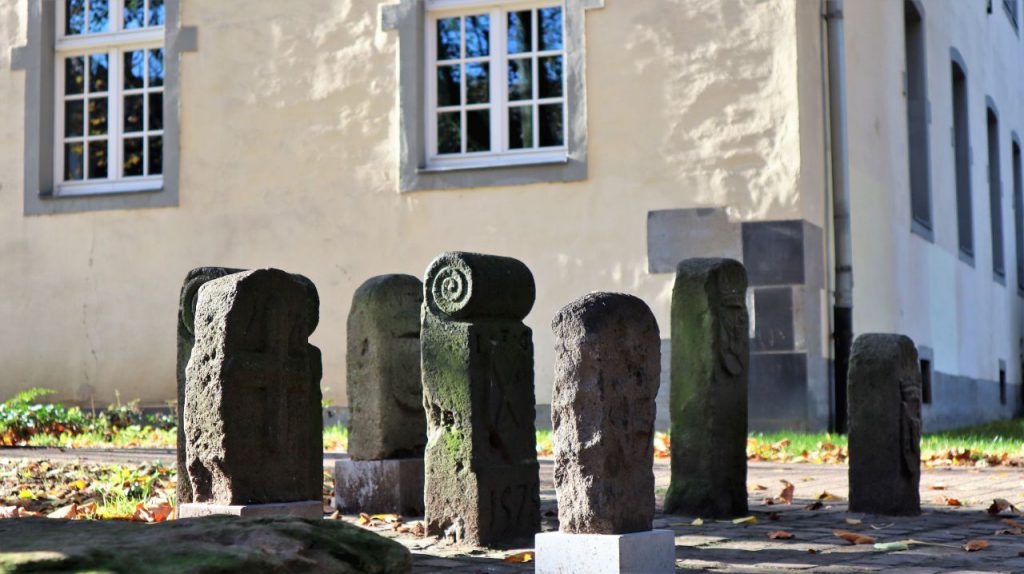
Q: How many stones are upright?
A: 7